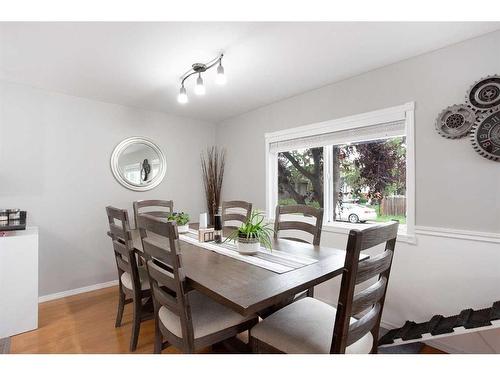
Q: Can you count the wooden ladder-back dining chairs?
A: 6